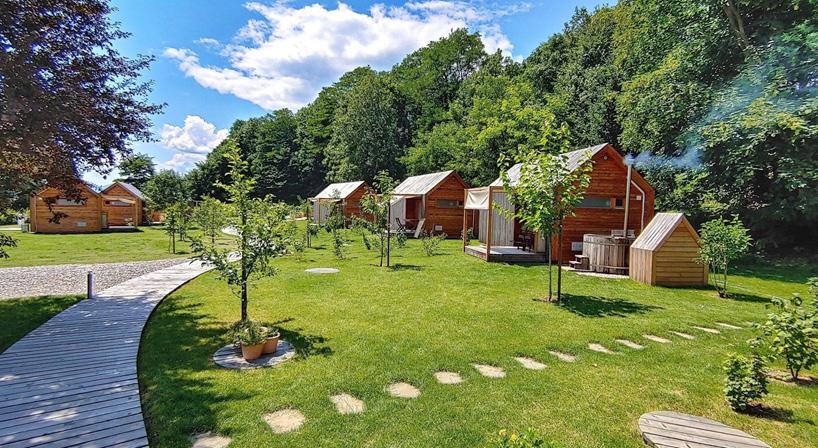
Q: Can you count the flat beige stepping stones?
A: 14